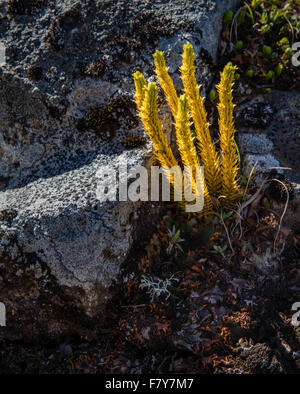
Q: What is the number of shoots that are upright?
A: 6